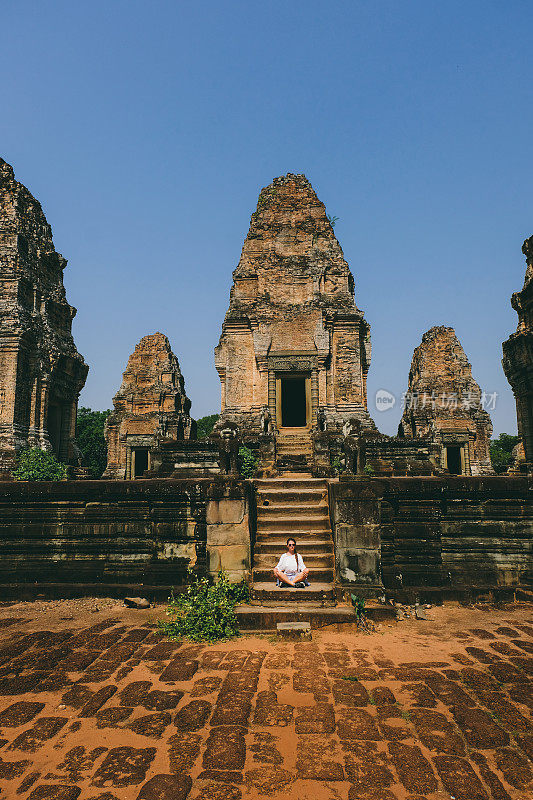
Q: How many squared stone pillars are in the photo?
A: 2